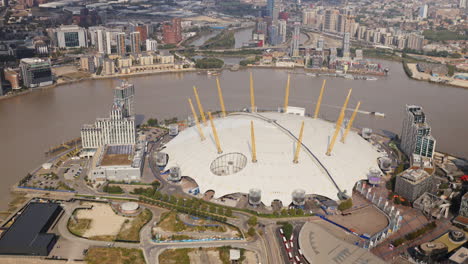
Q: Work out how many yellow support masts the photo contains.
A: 12